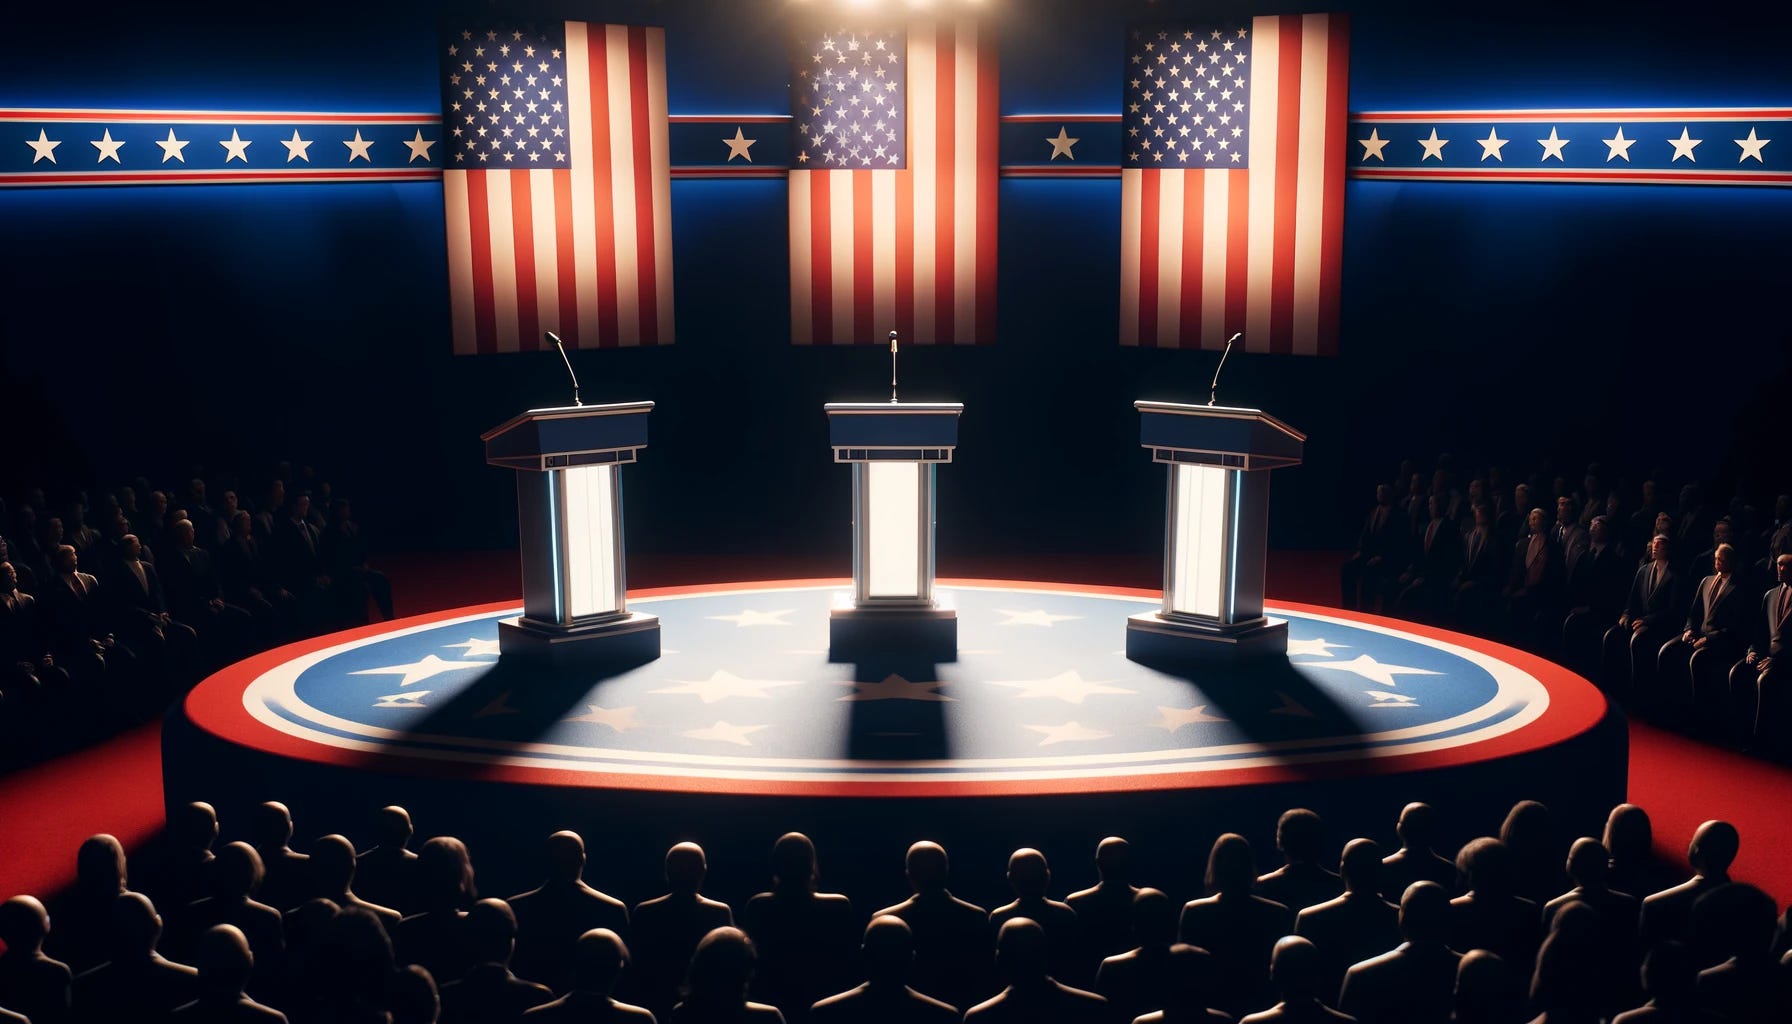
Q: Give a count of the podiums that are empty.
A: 3